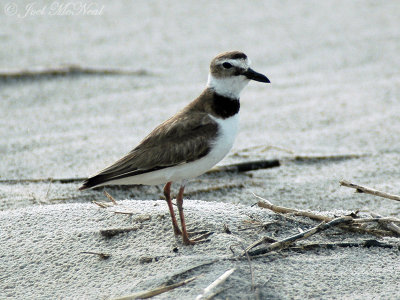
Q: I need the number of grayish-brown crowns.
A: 1